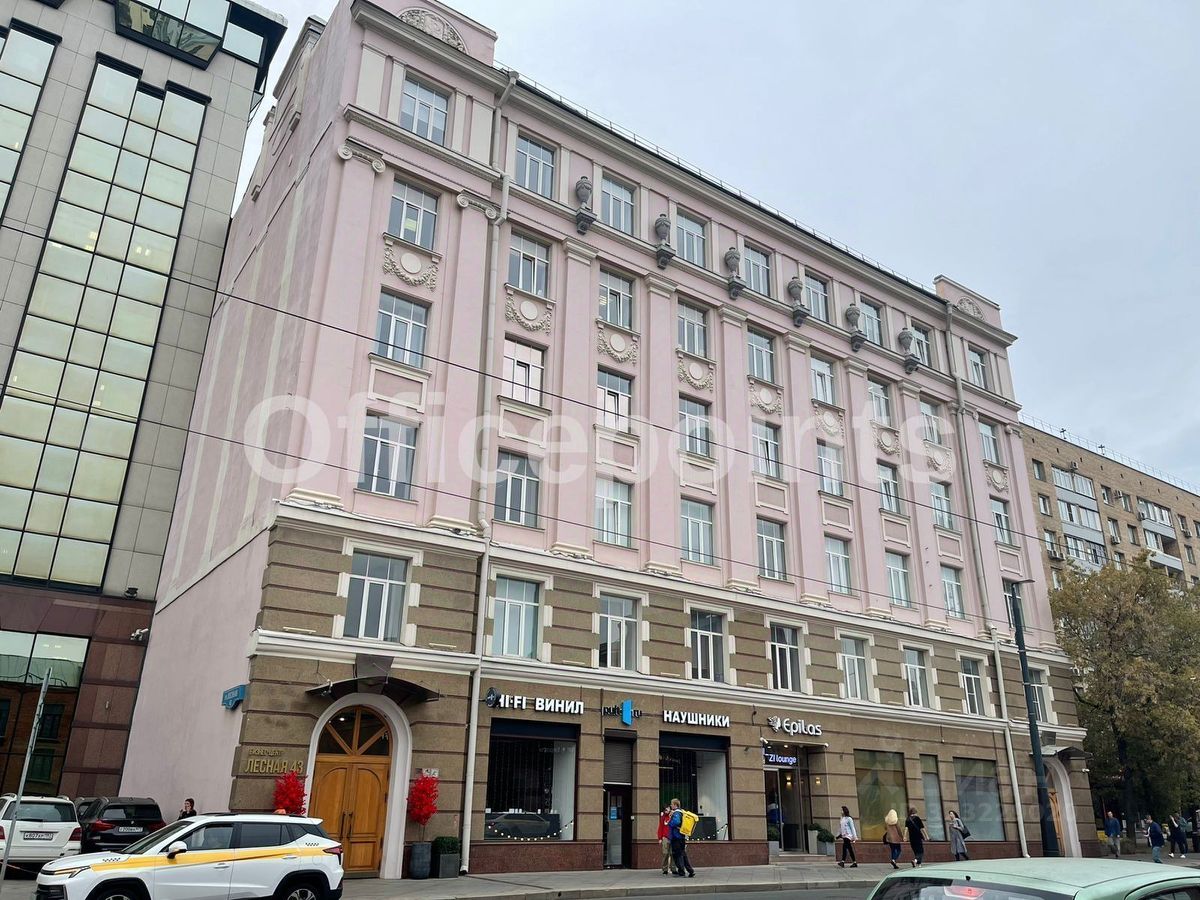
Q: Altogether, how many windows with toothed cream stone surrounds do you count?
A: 9